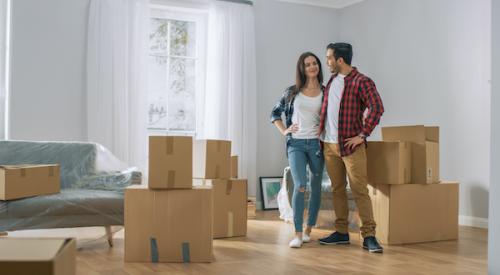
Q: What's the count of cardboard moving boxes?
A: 10